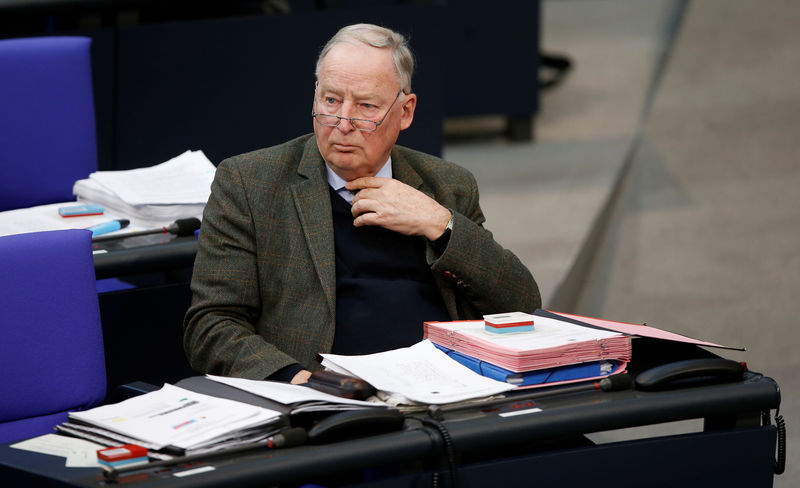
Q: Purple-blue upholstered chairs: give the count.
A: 2